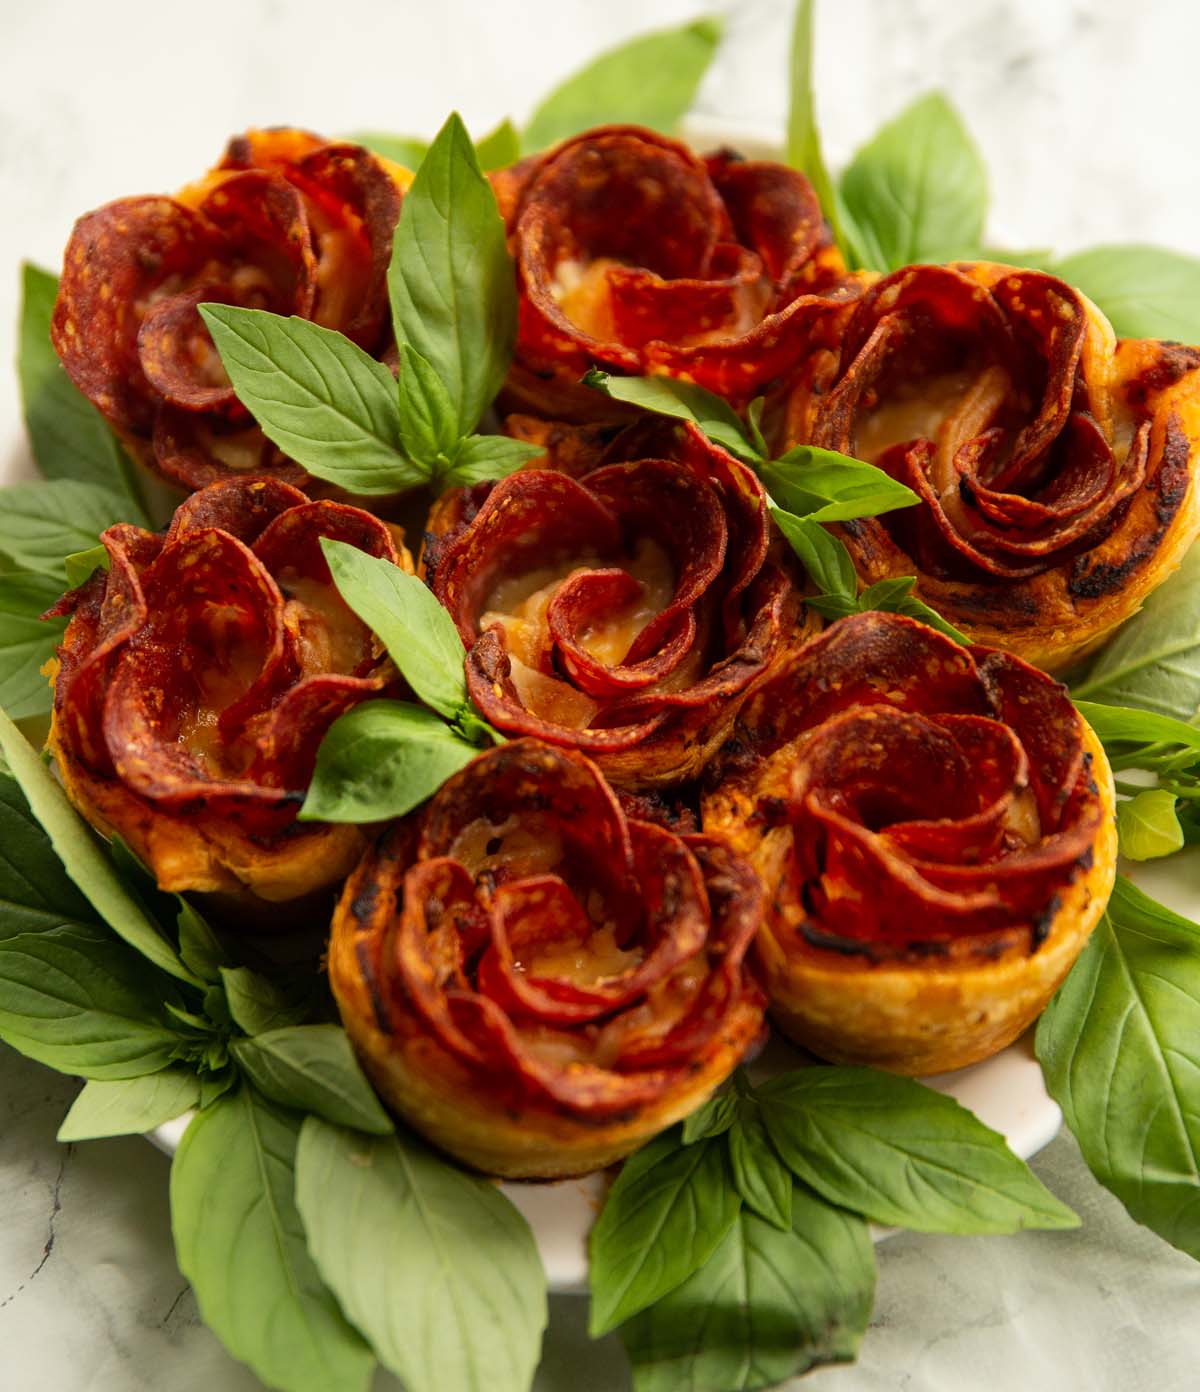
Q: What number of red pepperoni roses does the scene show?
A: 7